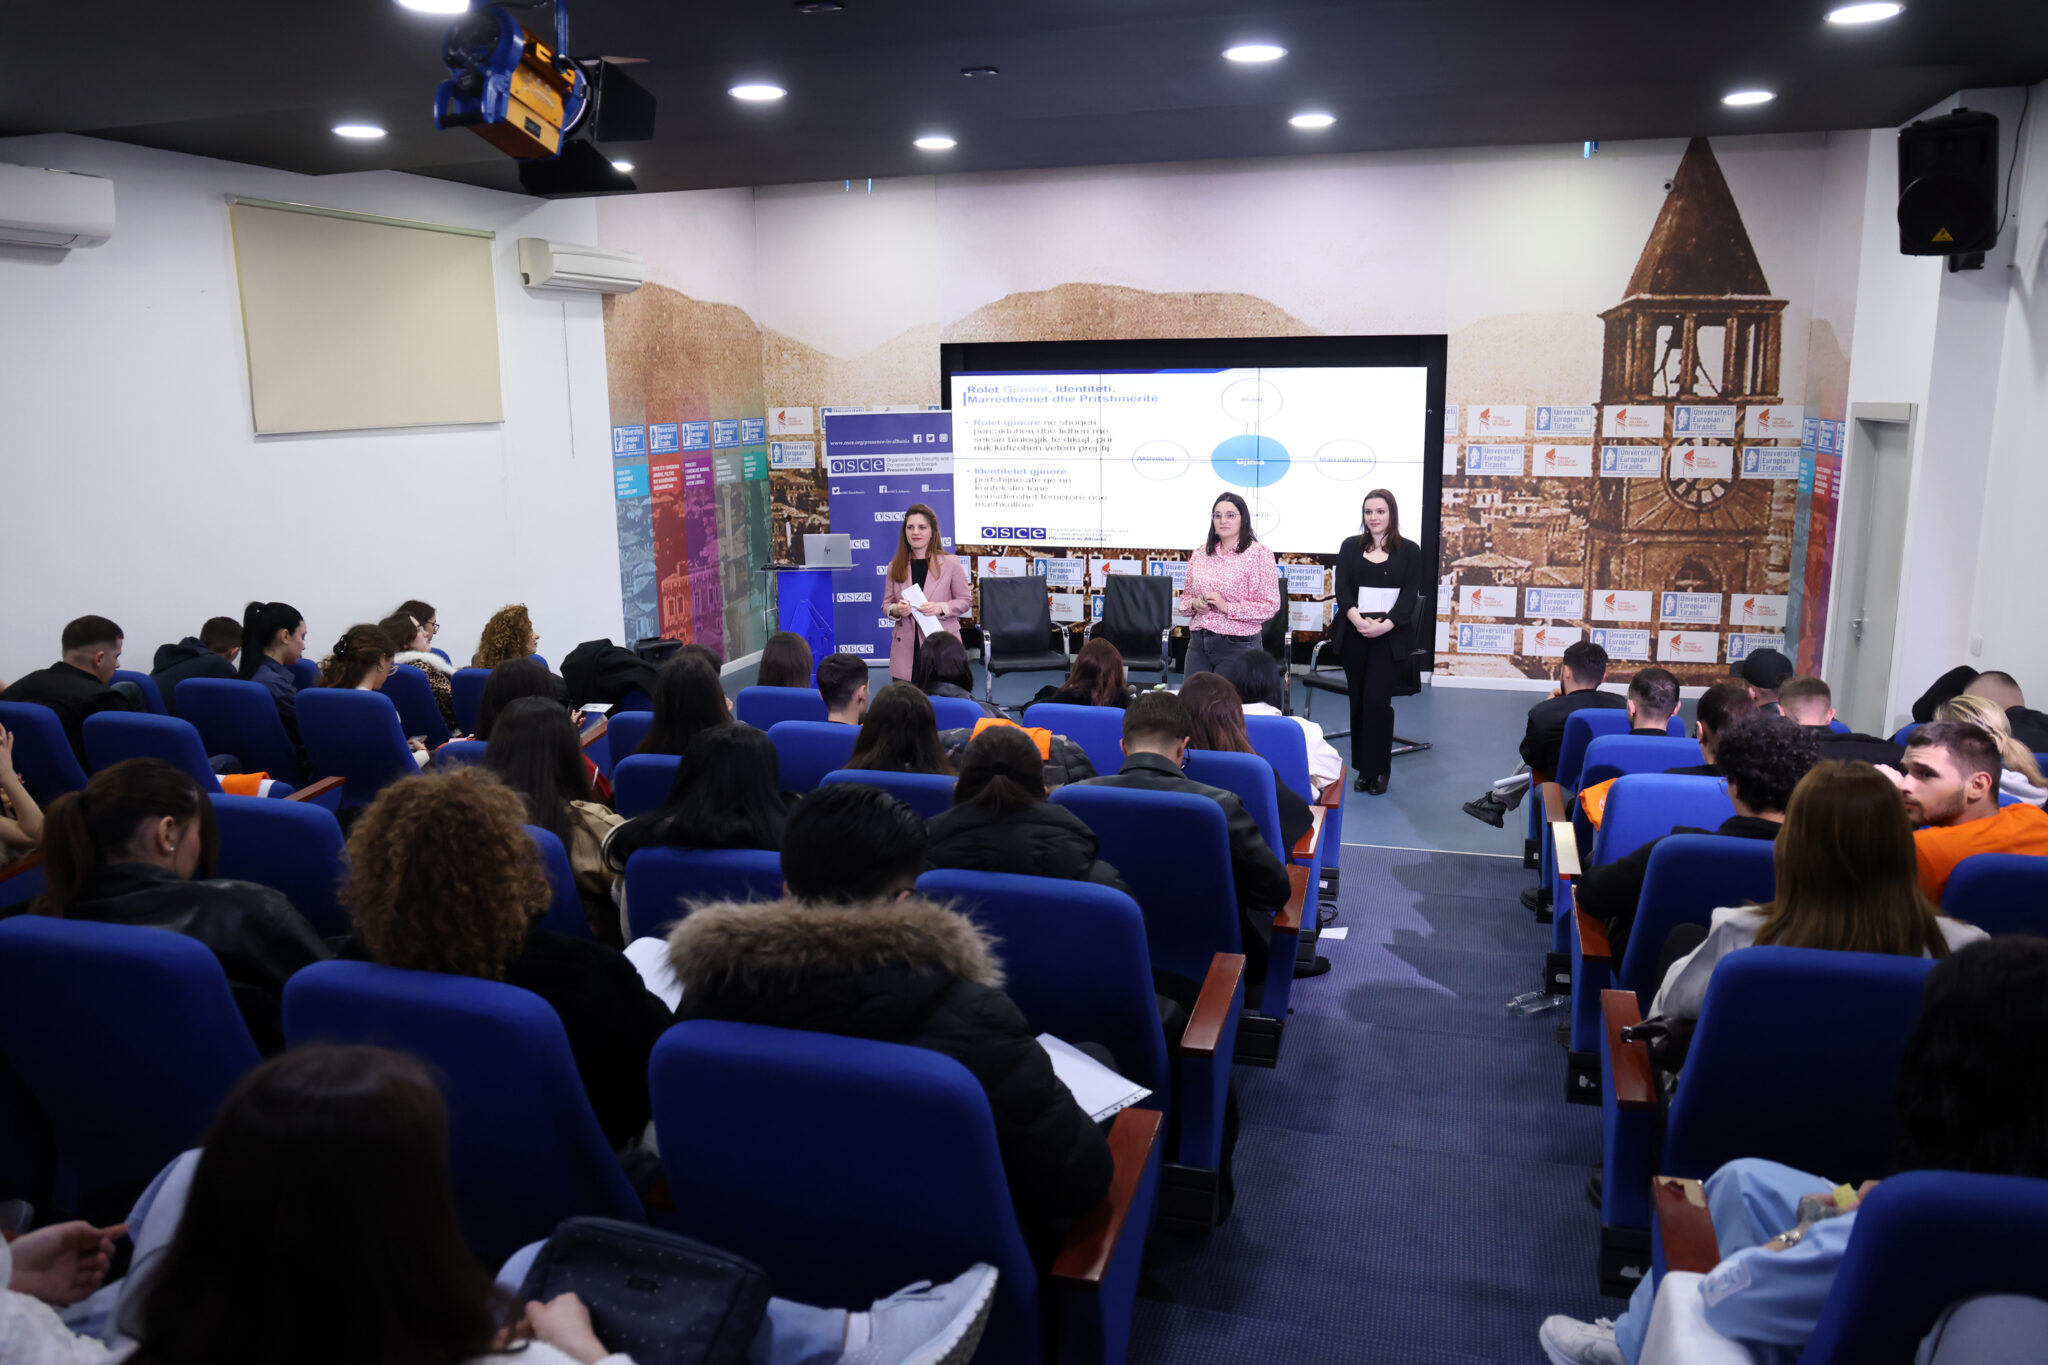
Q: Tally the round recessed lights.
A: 9